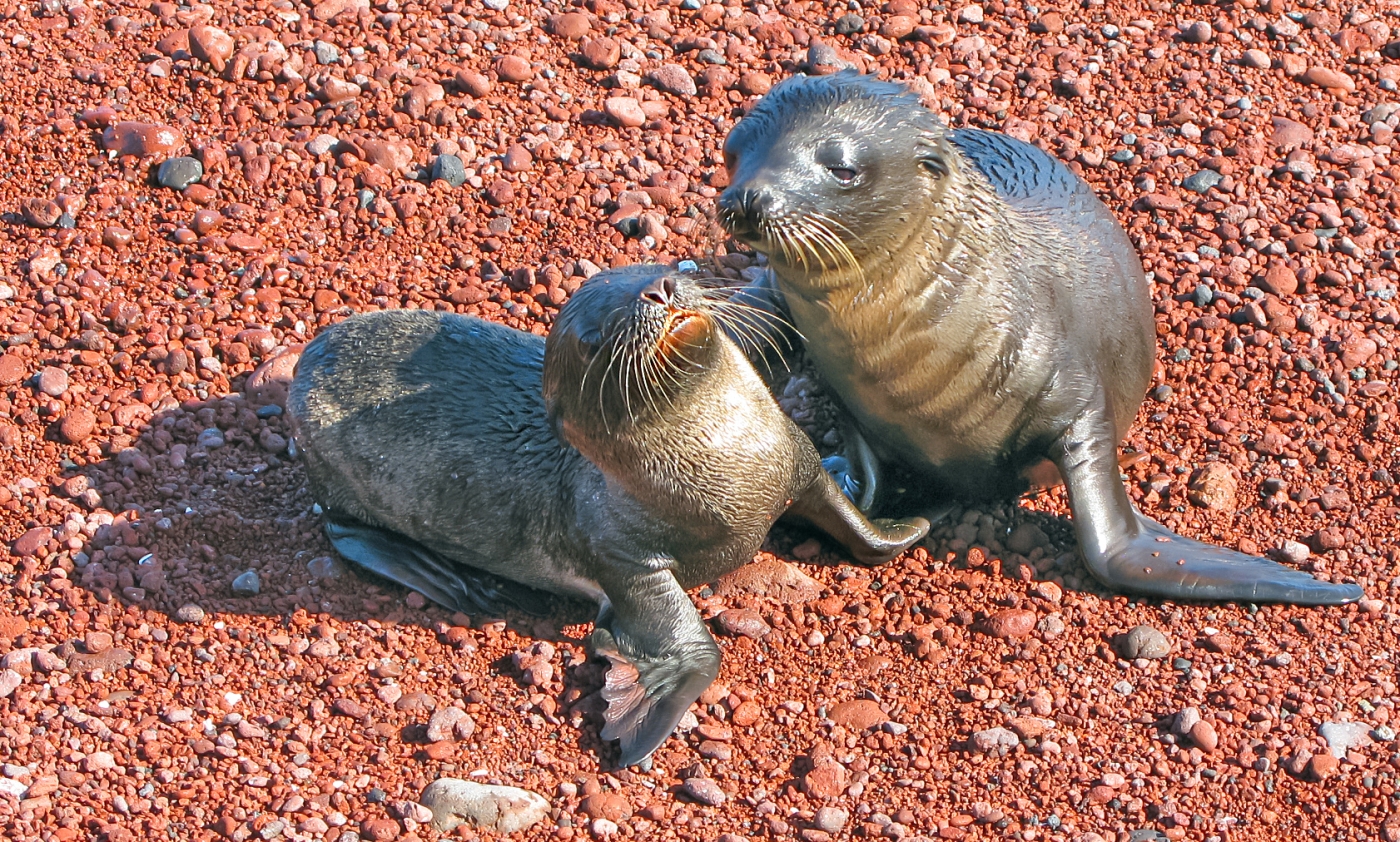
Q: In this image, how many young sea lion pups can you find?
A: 2